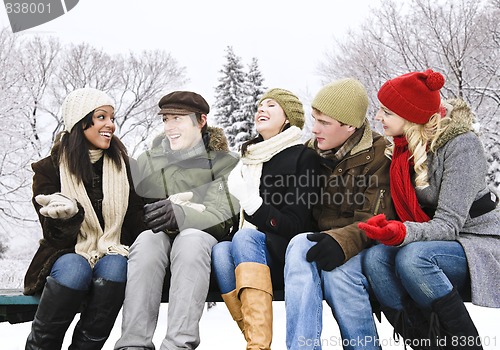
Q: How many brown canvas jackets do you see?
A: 1